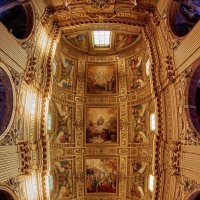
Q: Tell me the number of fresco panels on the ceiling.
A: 3